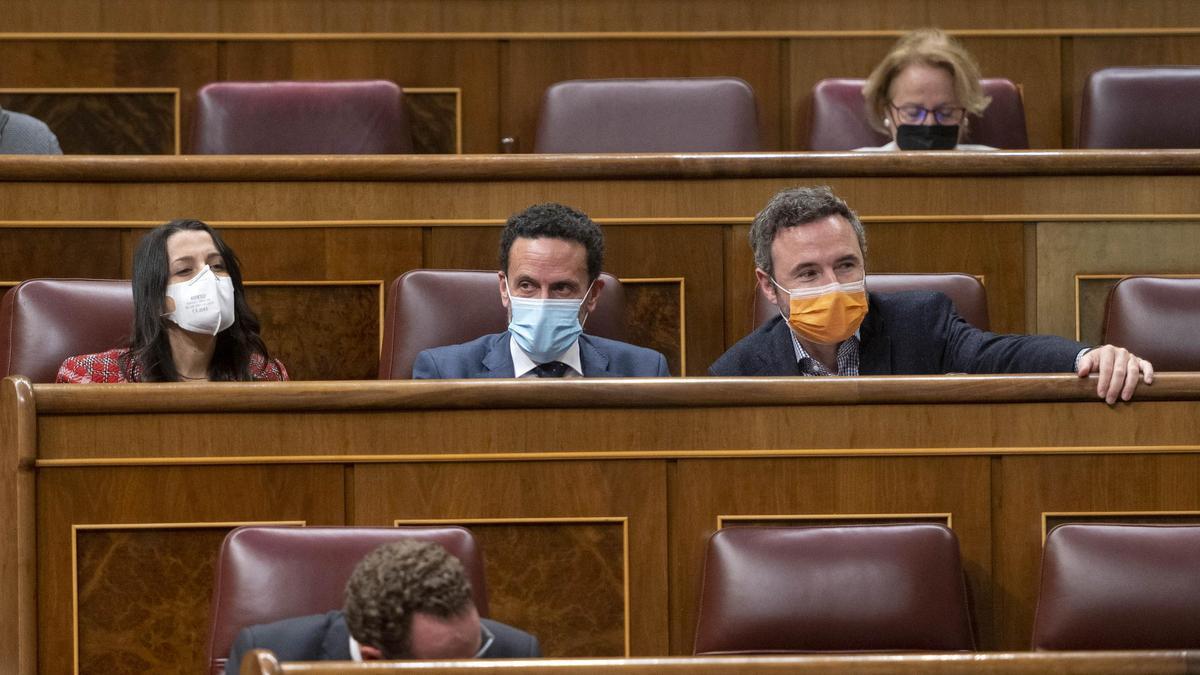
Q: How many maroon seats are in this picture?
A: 11